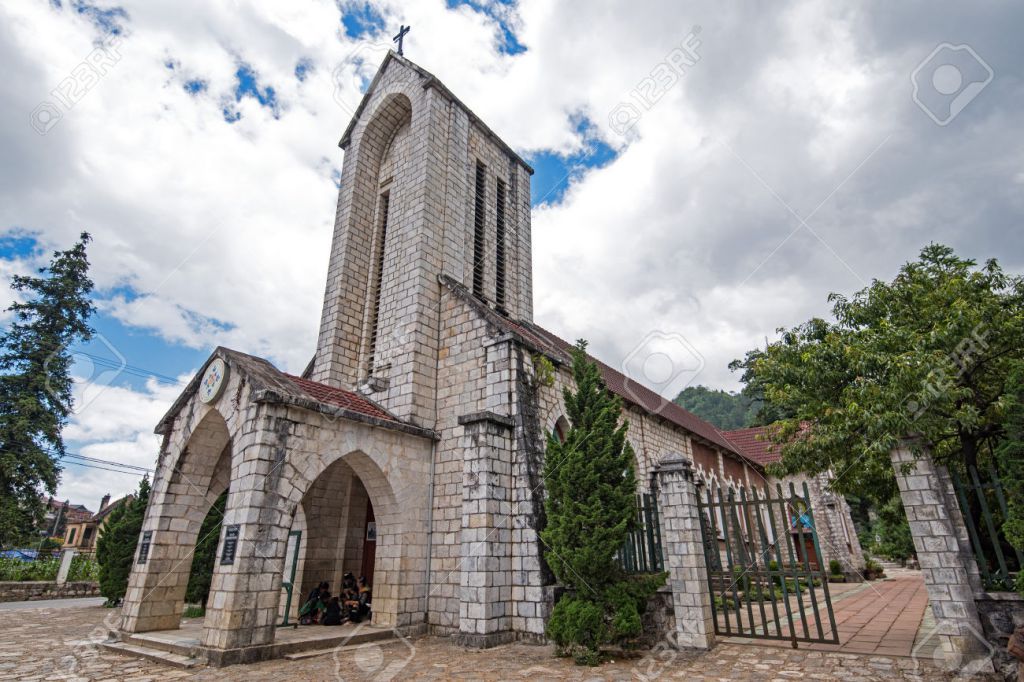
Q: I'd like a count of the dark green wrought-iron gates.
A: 1